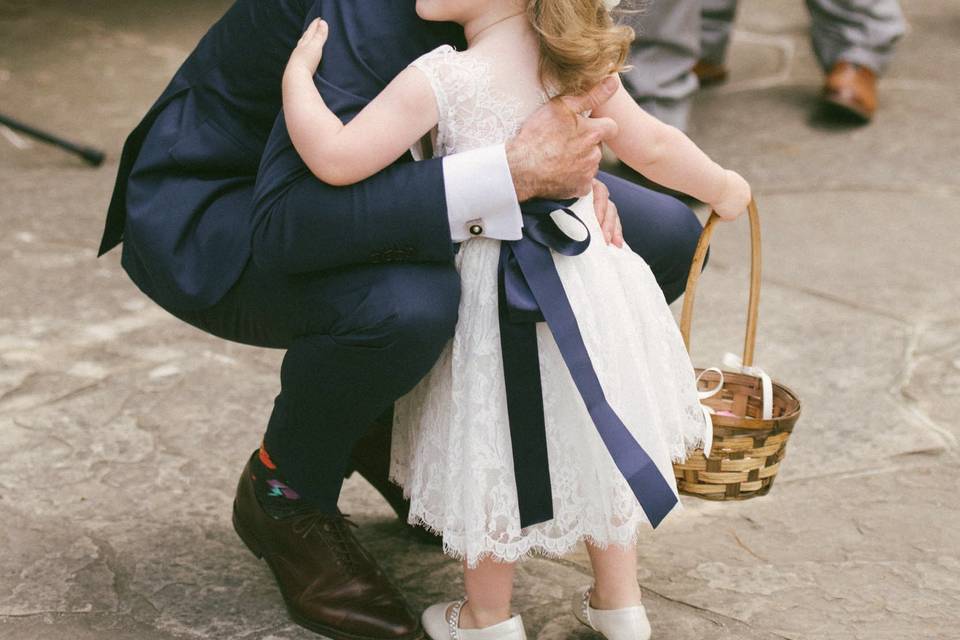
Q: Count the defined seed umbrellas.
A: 0